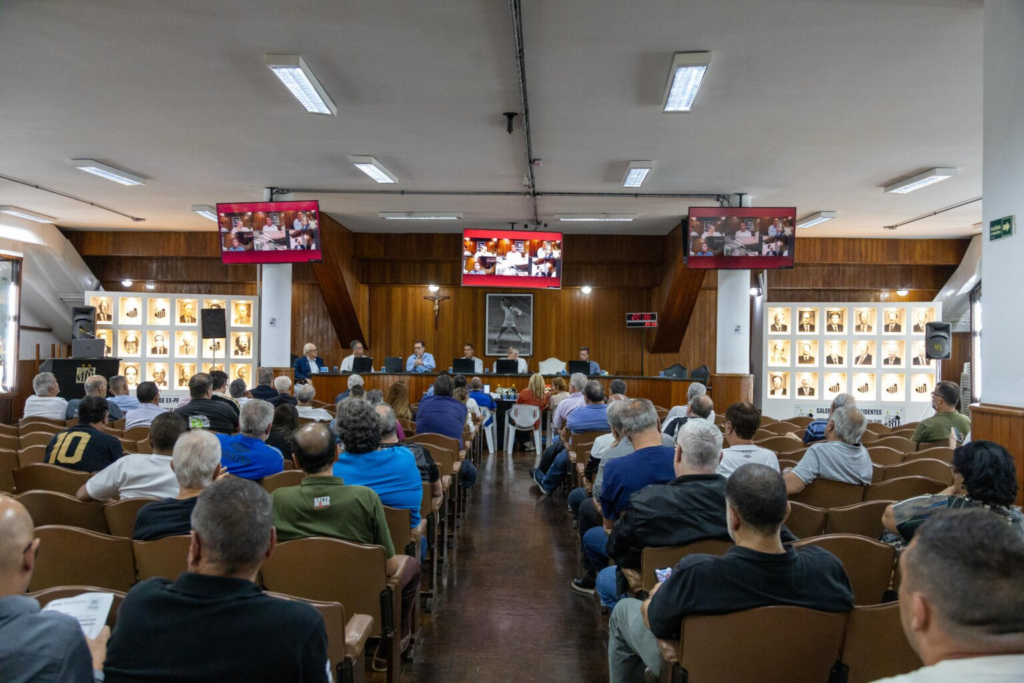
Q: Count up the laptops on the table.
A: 5